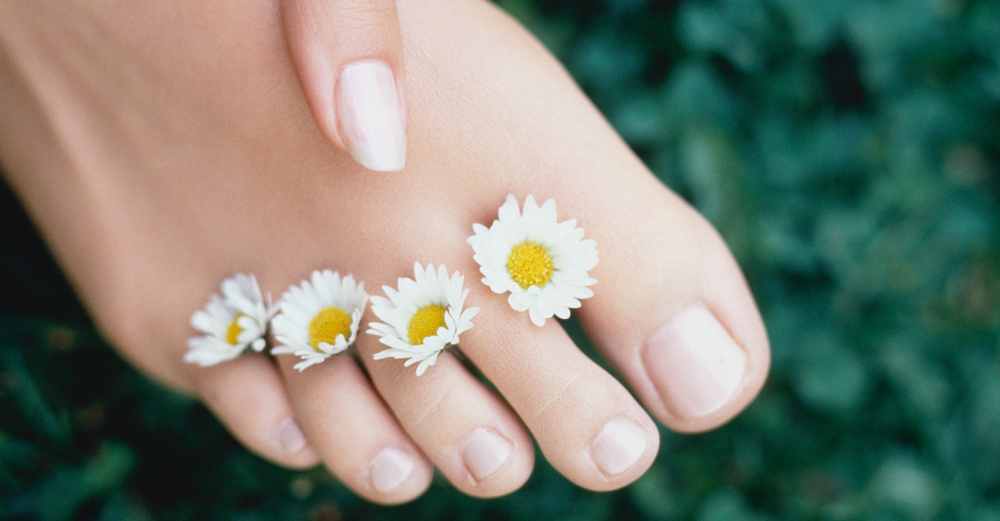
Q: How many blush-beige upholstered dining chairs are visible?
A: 0